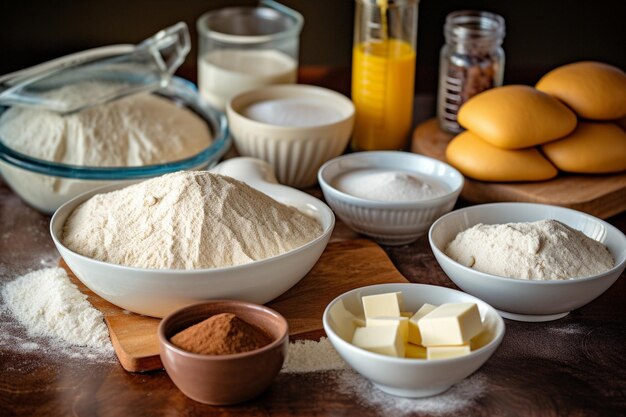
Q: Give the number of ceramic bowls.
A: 6